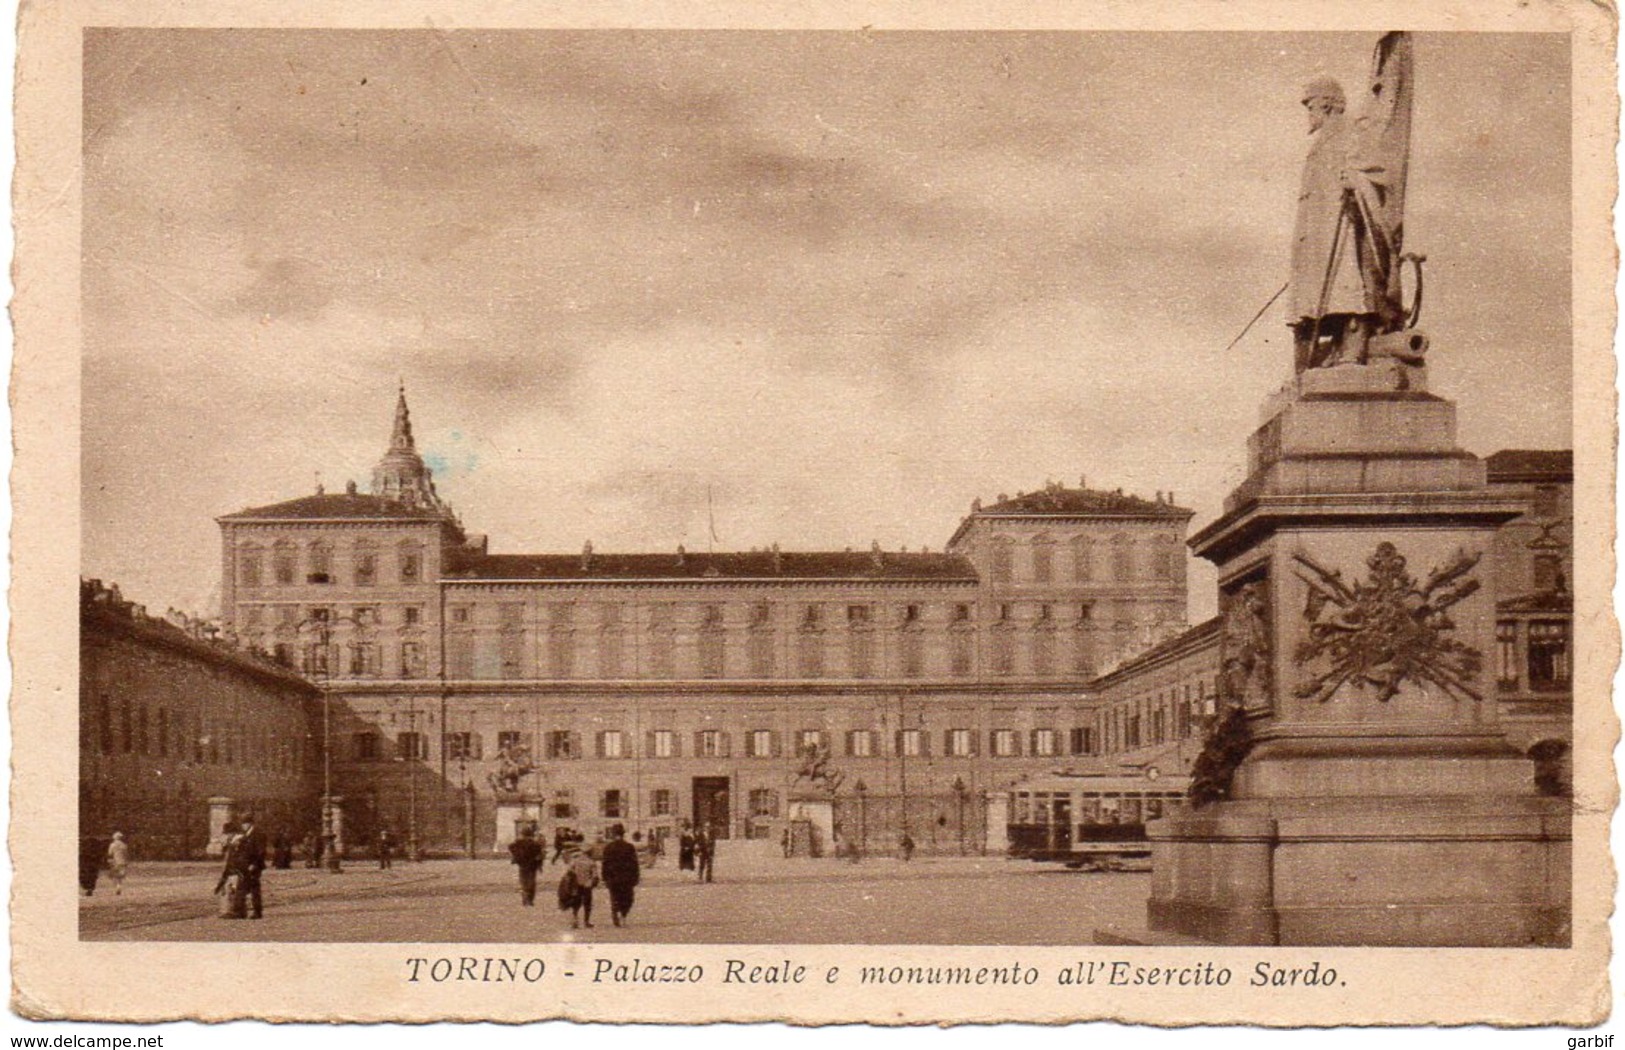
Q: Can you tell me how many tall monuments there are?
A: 1